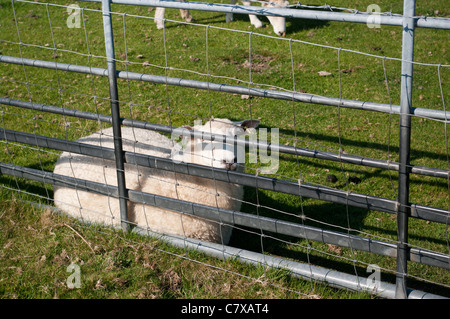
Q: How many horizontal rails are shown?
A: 6